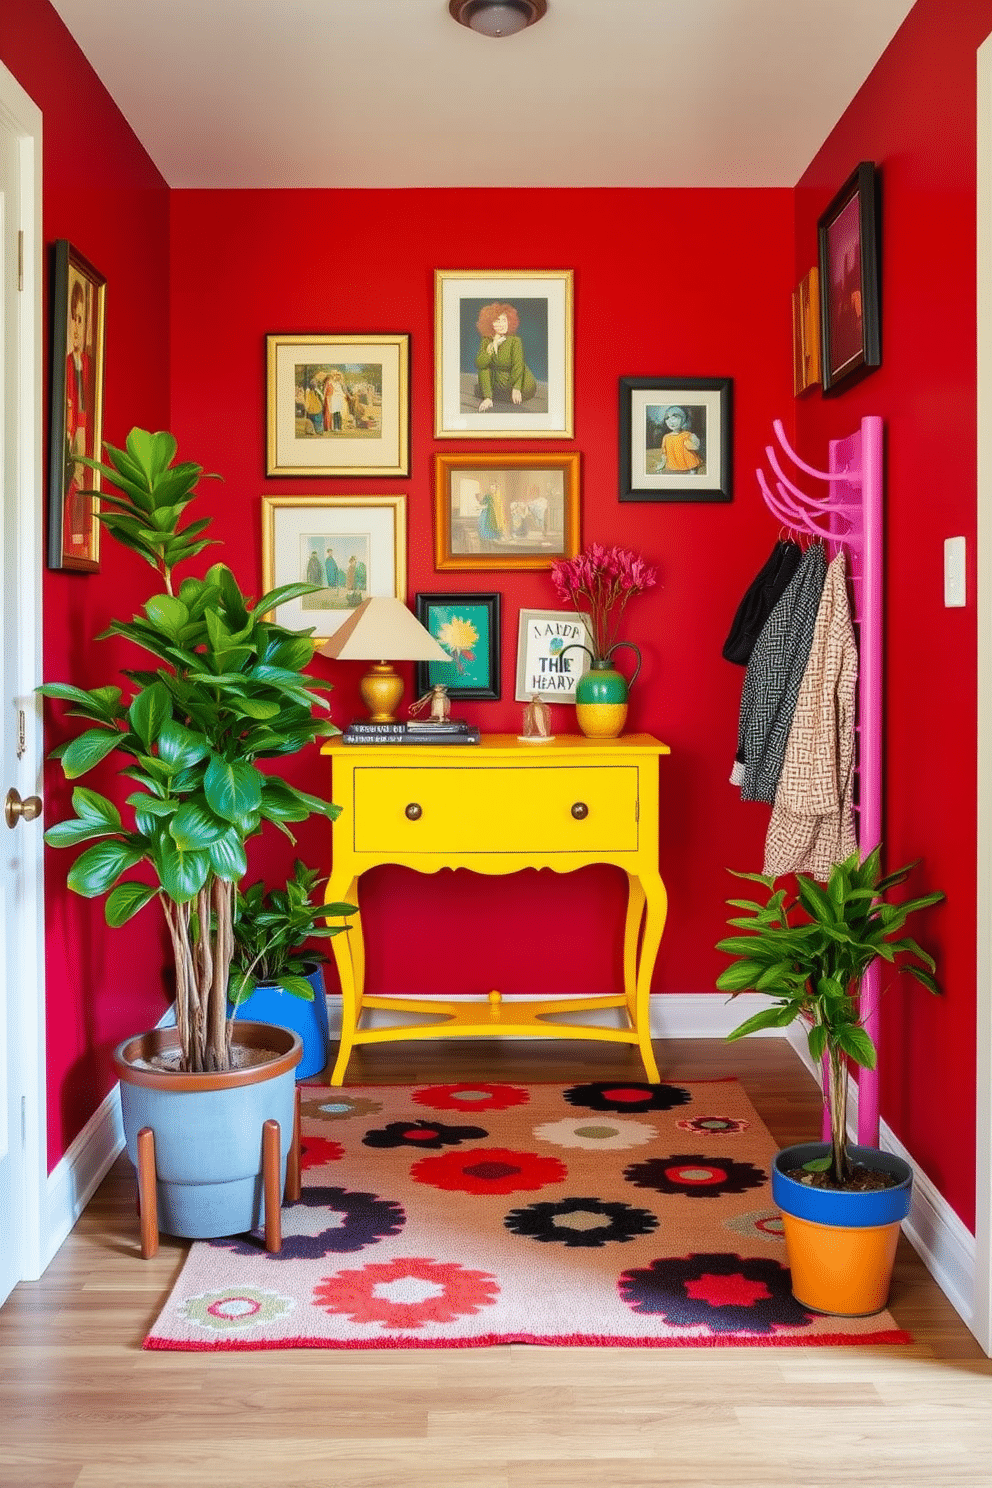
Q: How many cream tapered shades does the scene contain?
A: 1